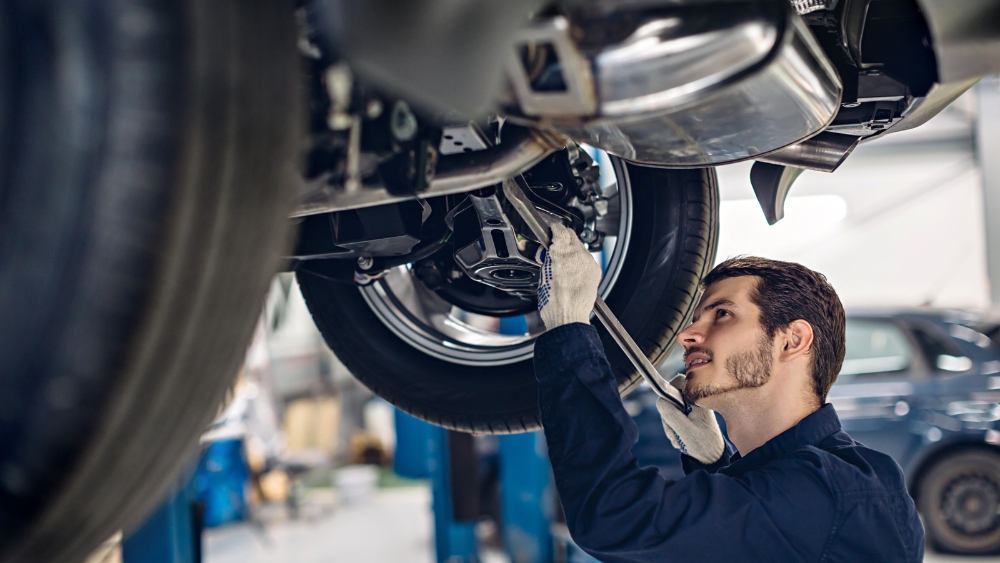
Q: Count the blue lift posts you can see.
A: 3